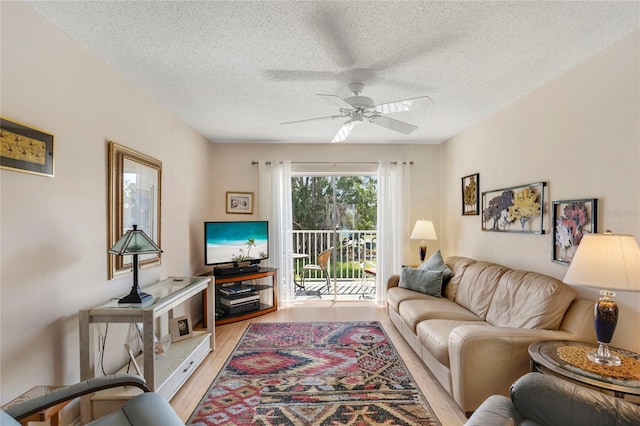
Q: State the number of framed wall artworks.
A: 6